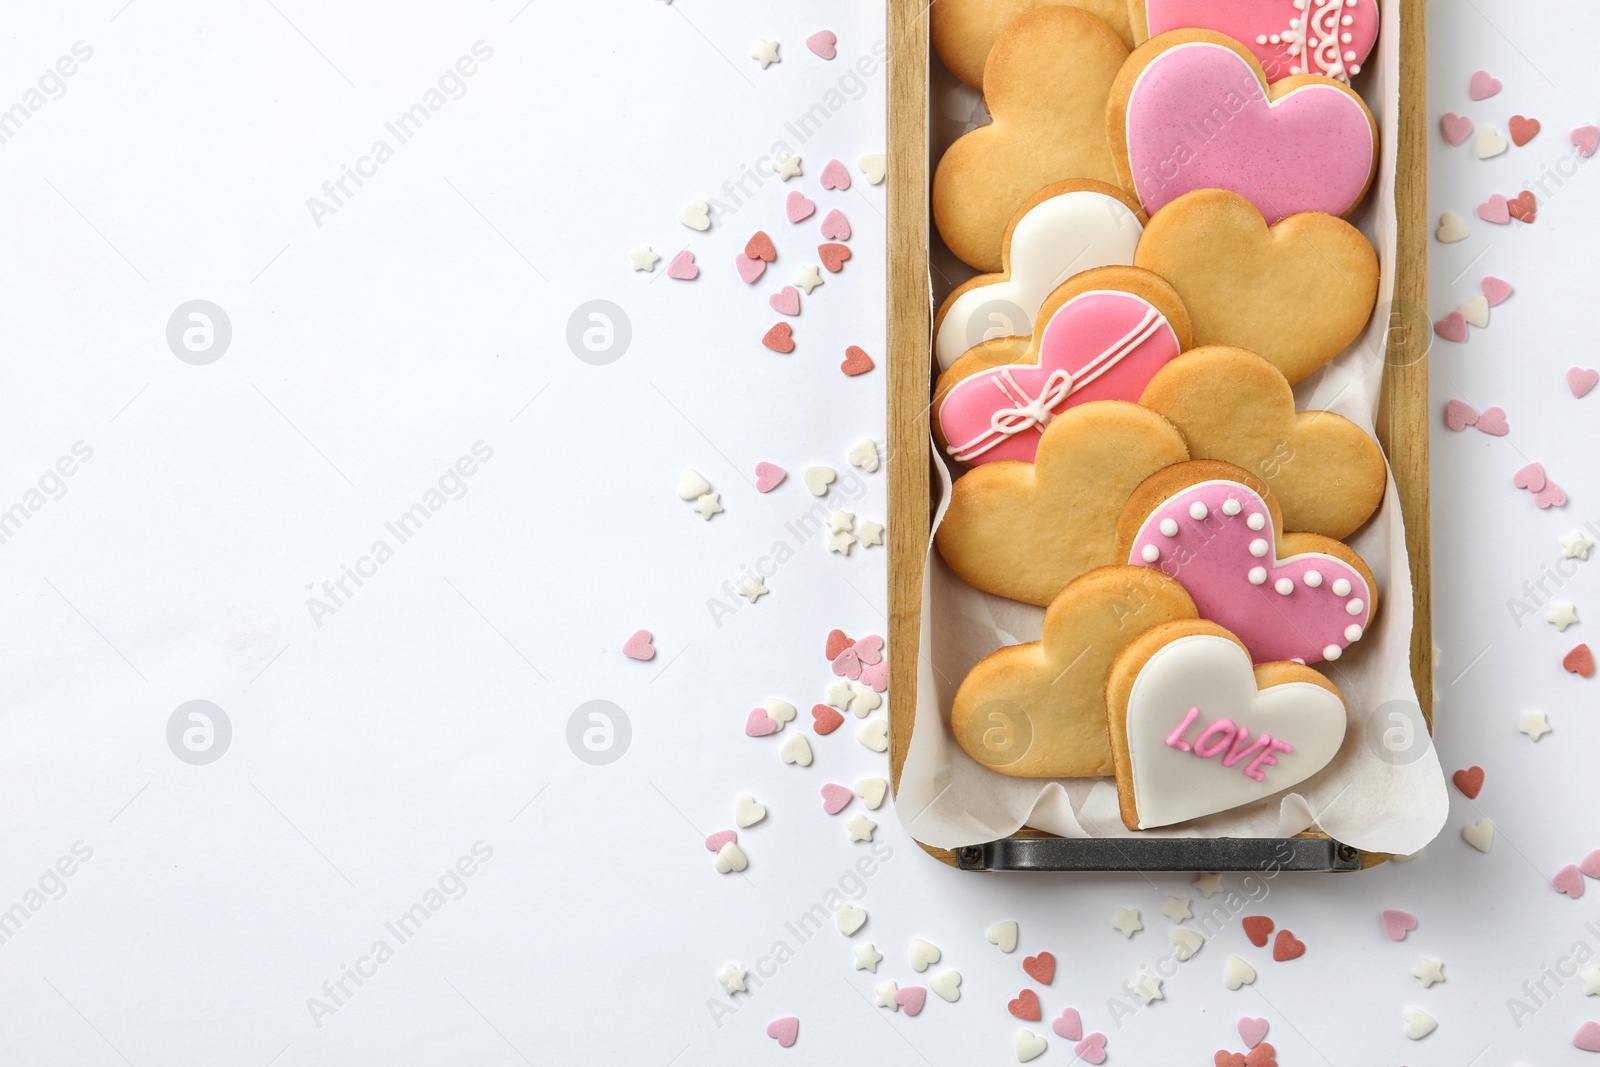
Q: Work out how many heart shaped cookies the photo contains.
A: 12